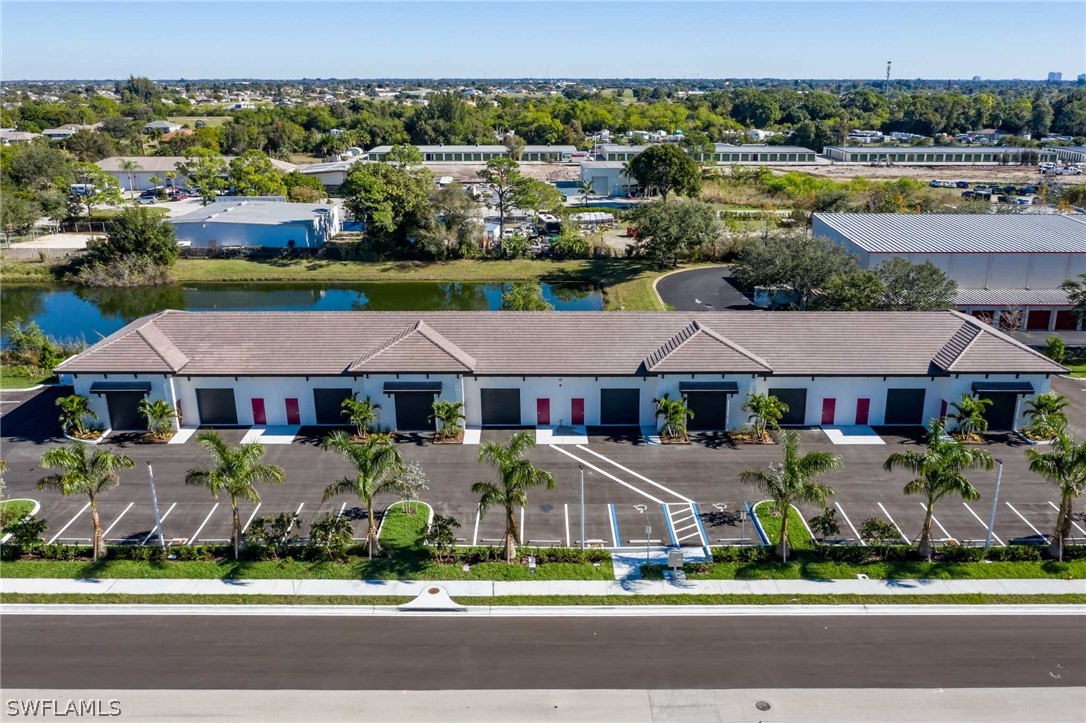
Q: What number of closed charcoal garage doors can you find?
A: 10